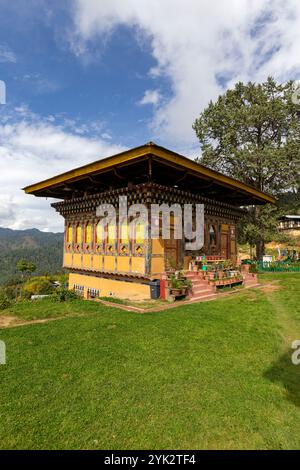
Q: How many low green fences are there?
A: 1